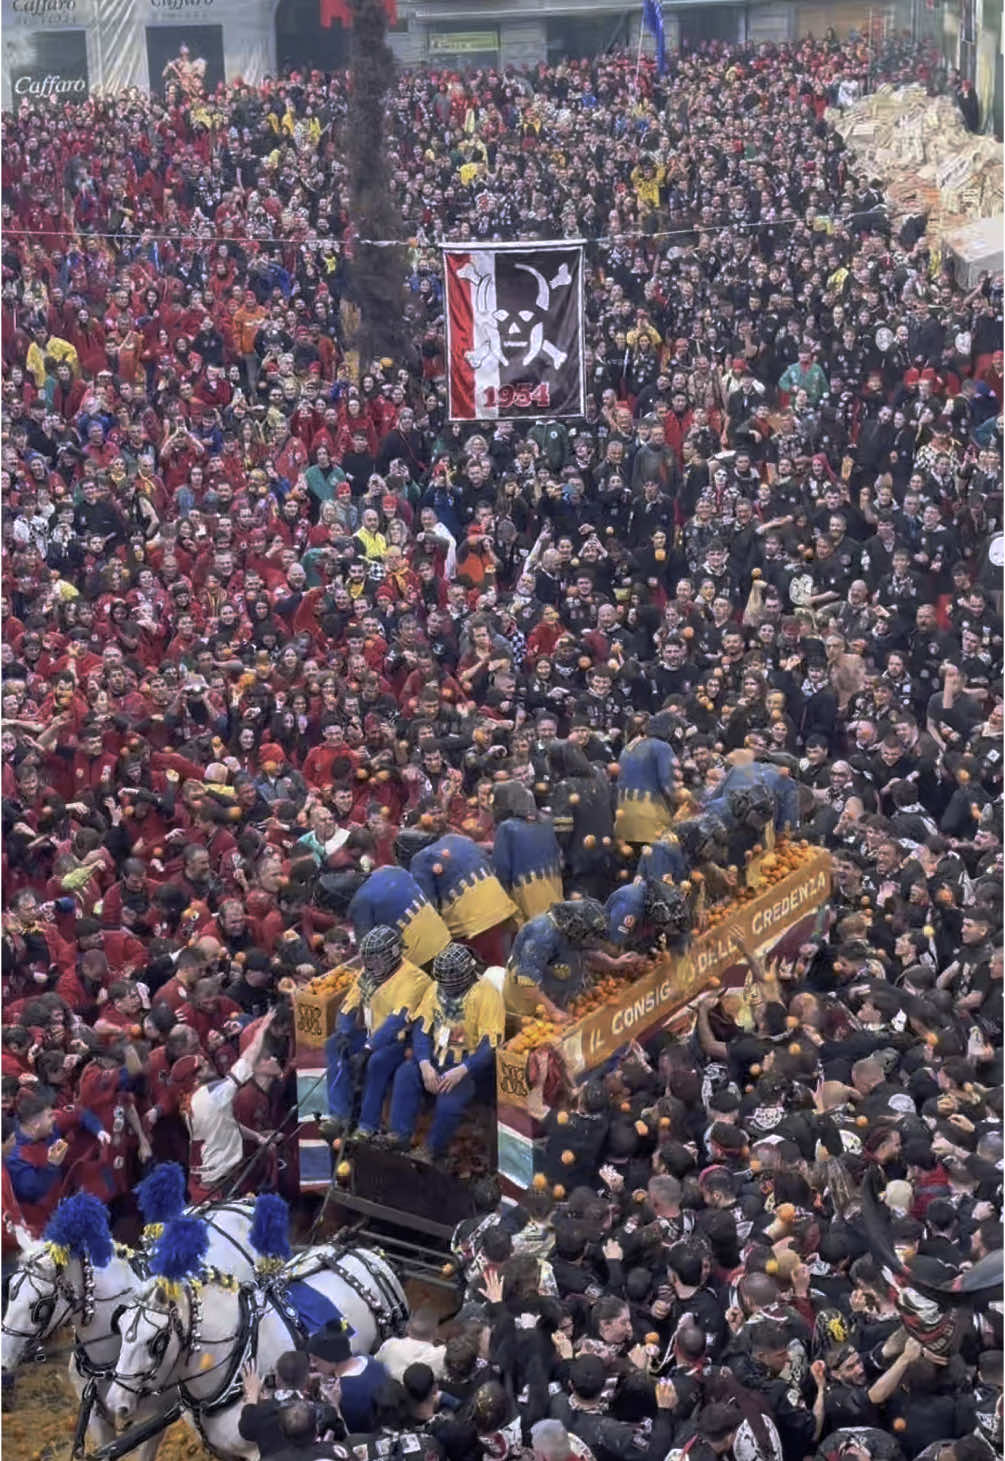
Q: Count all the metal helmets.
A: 2